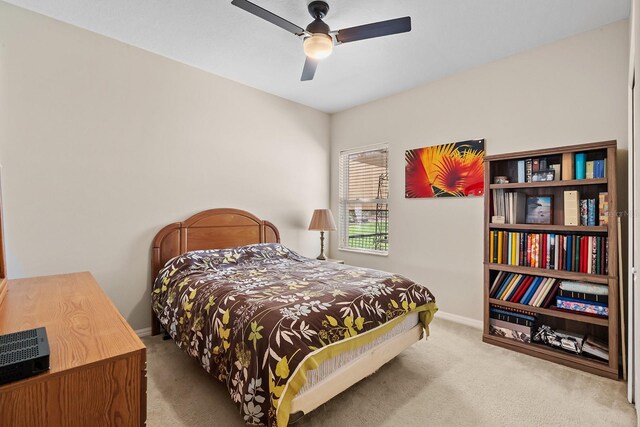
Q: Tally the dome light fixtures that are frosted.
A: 1